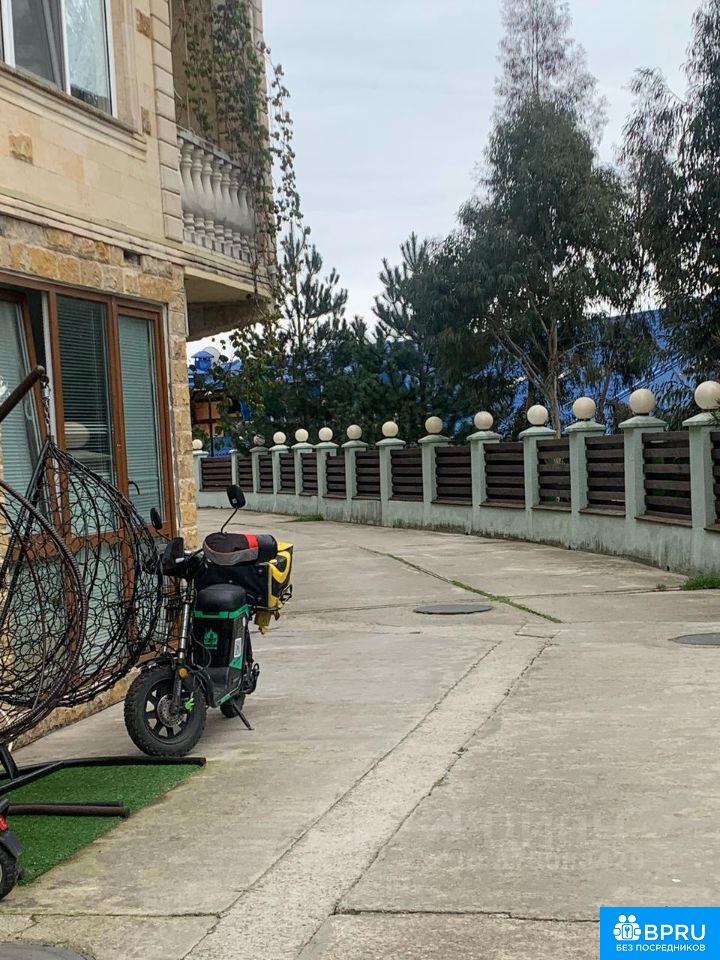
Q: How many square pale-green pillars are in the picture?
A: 14